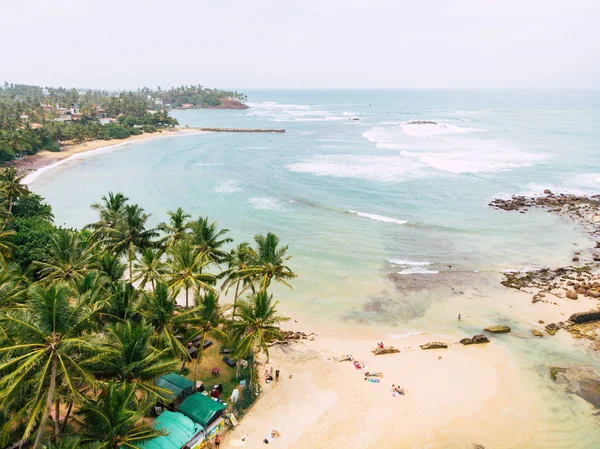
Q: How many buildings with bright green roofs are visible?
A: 3